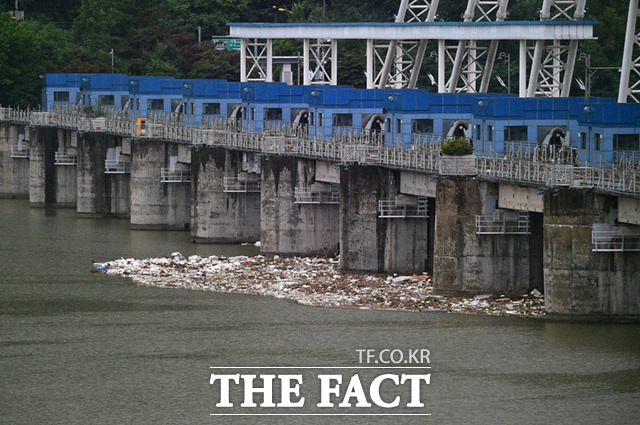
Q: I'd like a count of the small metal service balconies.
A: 9